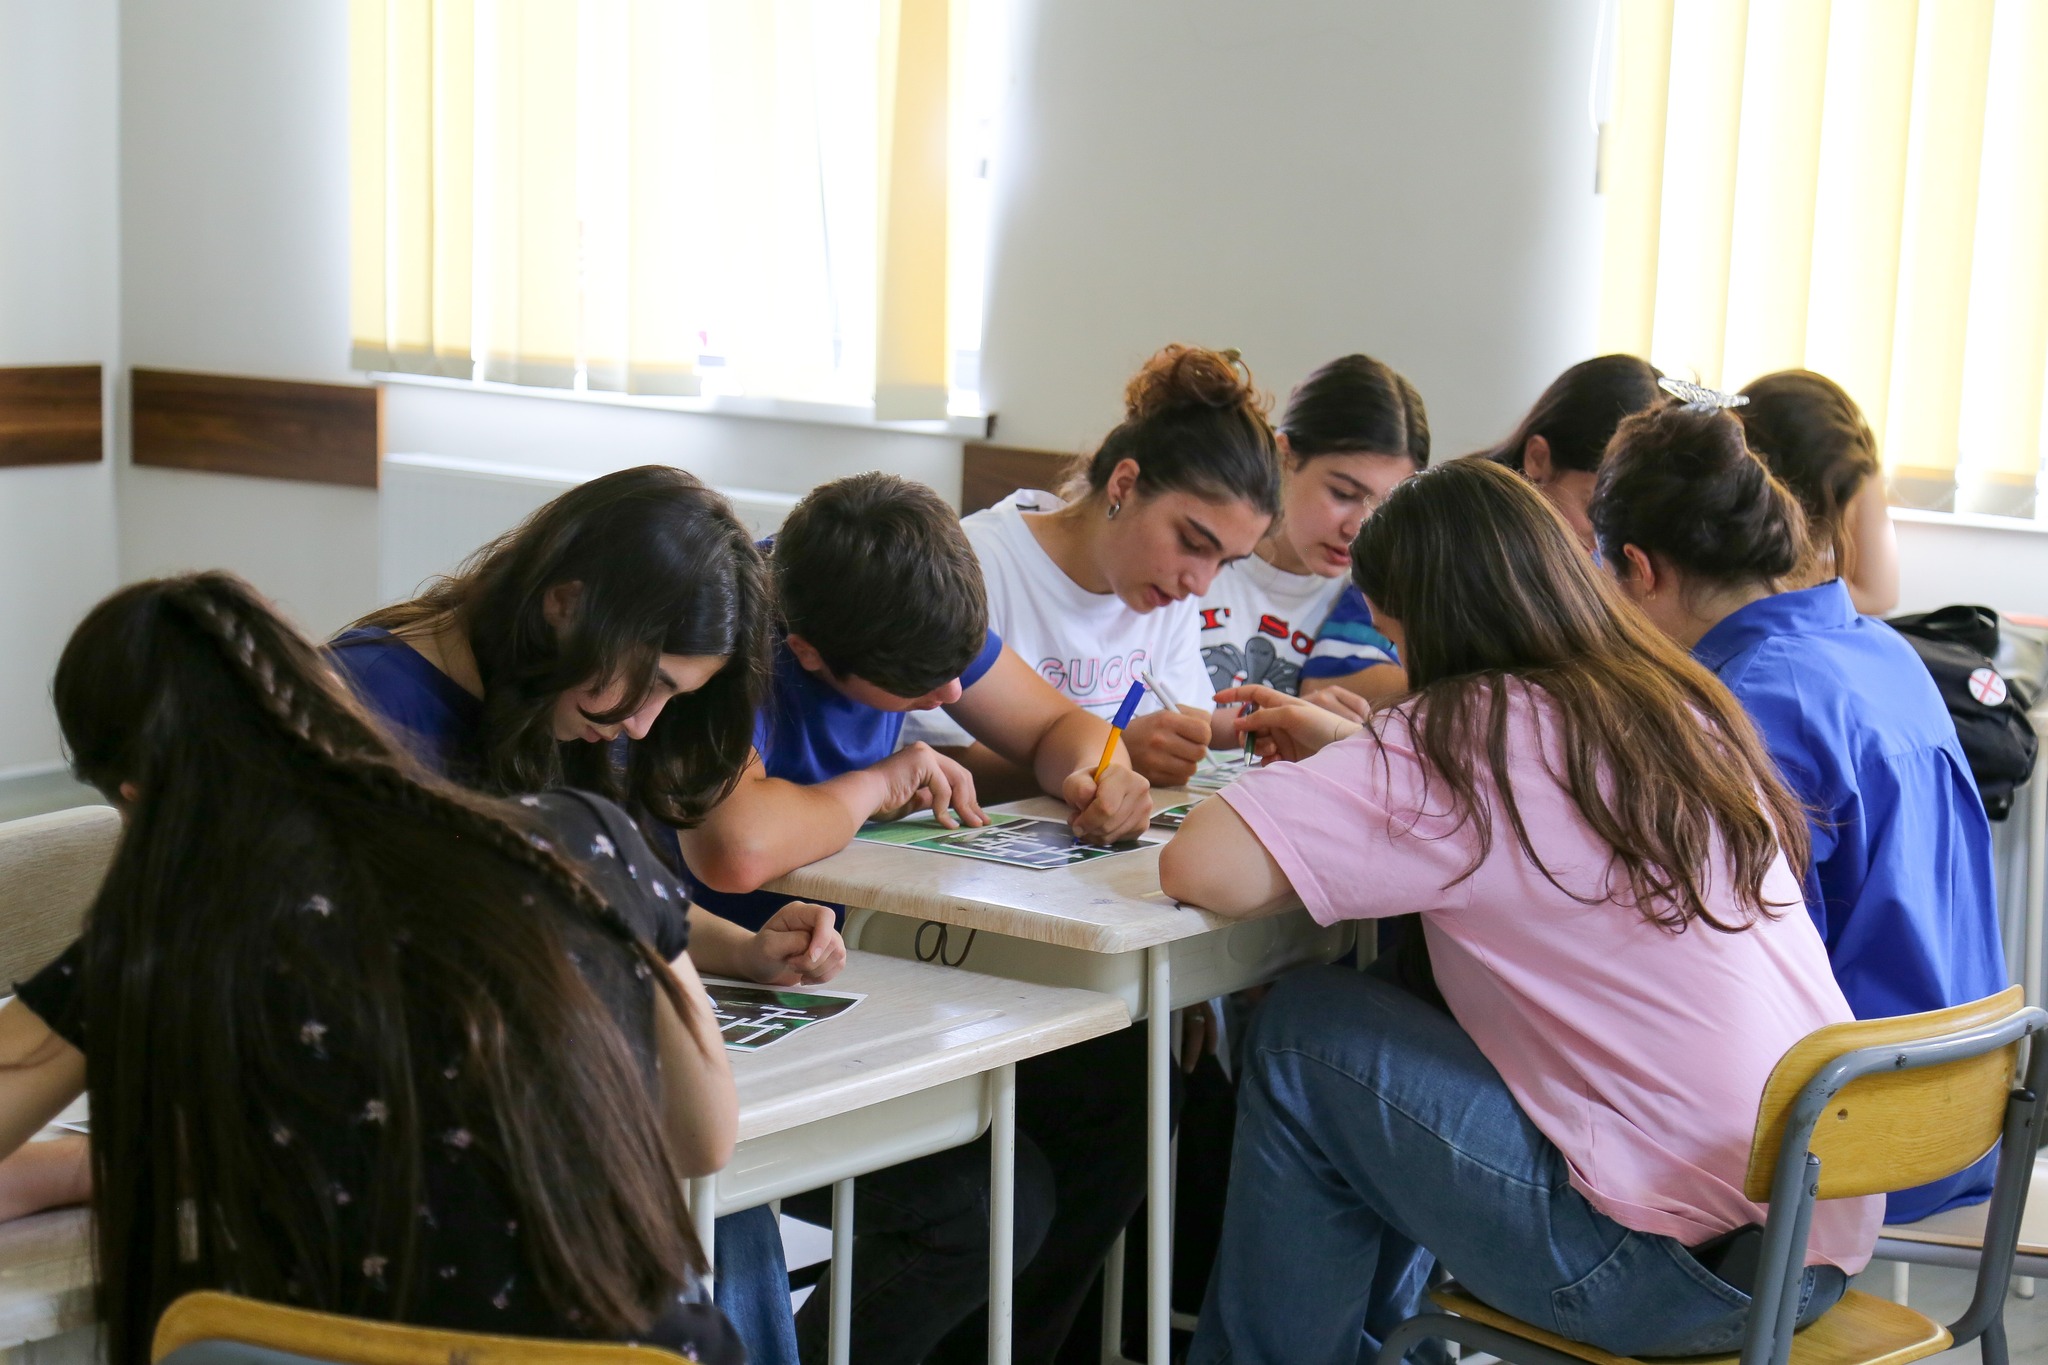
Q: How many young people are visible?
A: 9